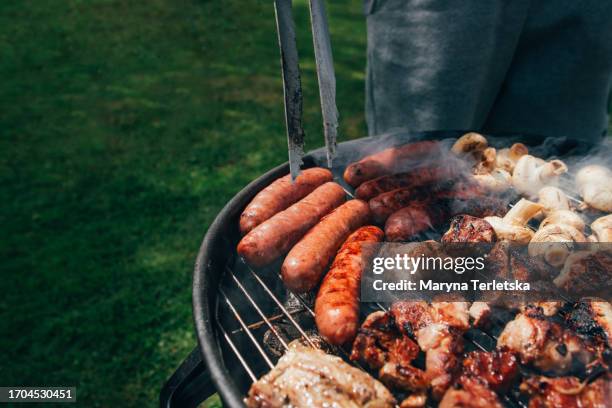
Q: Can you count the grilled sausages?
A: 8